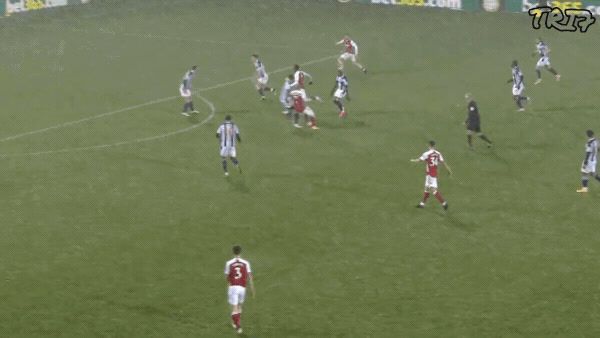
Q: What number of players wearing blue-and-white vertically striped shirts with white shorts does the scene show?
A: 8